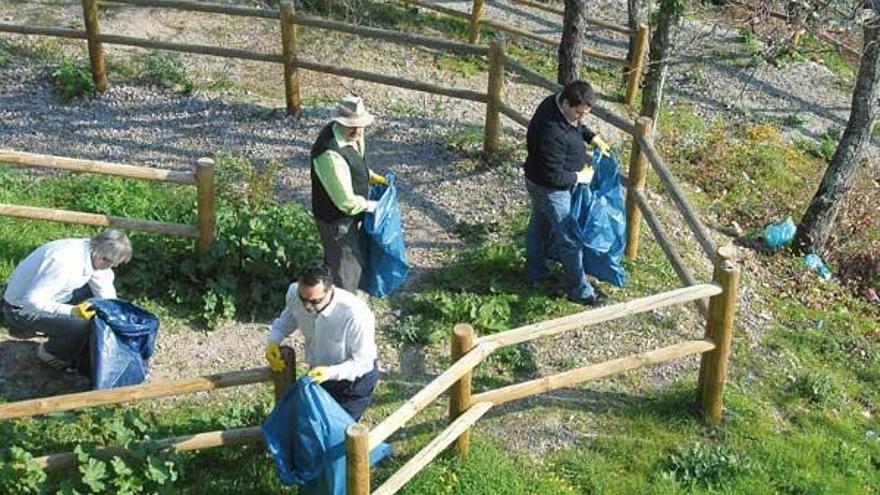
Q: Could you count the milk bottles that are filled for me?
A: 0